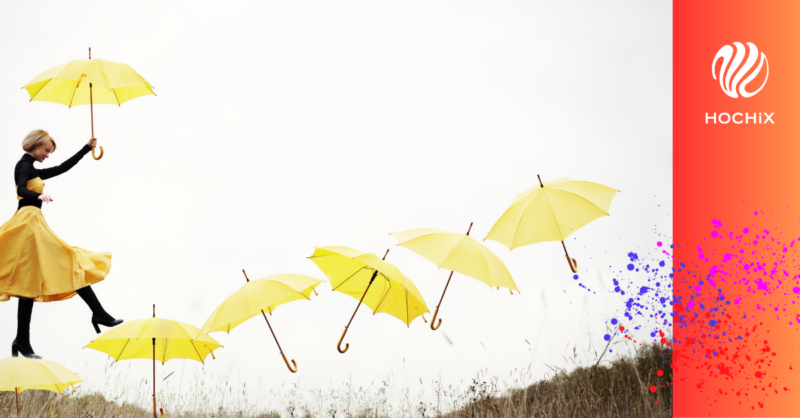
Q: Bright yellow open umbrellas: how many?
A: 7